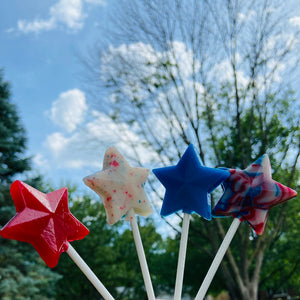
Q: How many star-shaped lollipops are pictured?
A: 4